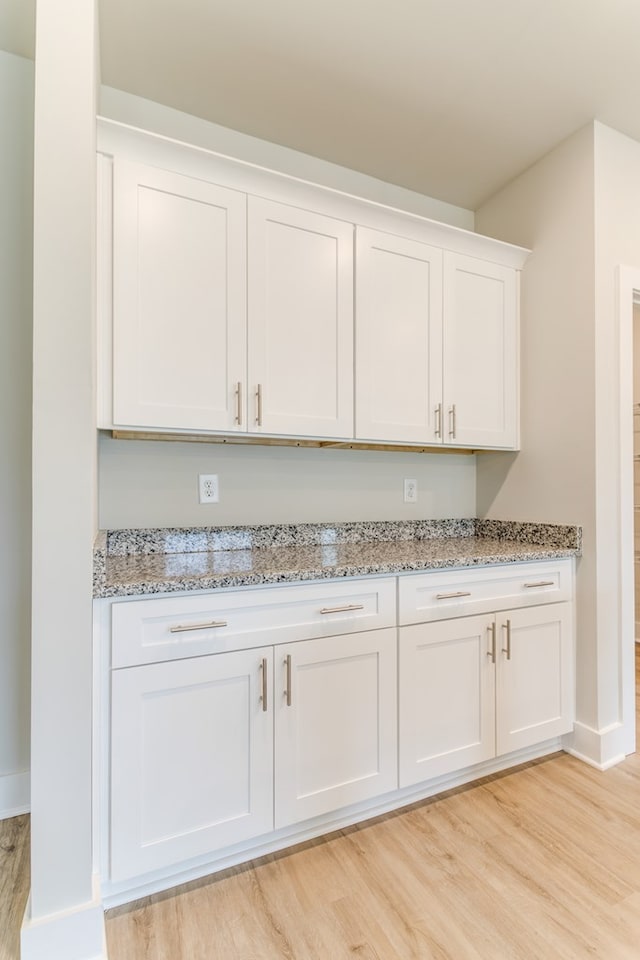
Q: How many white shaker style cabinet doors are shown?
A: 8